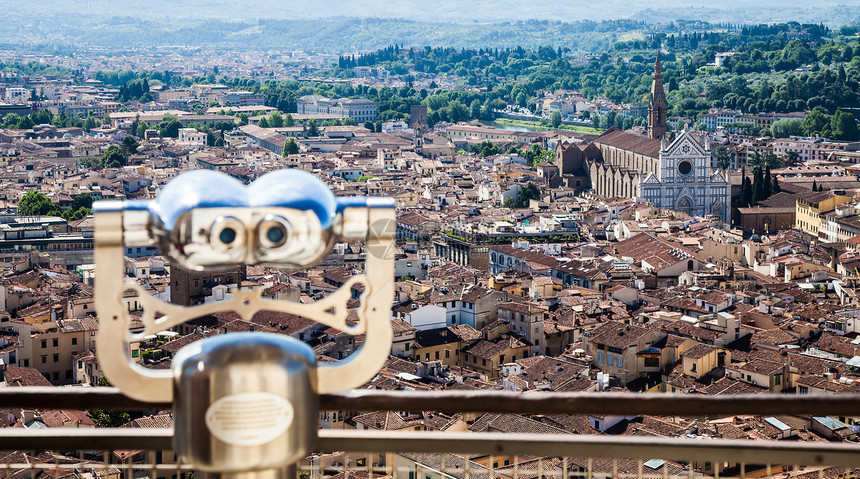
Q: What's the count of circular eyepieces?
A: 2